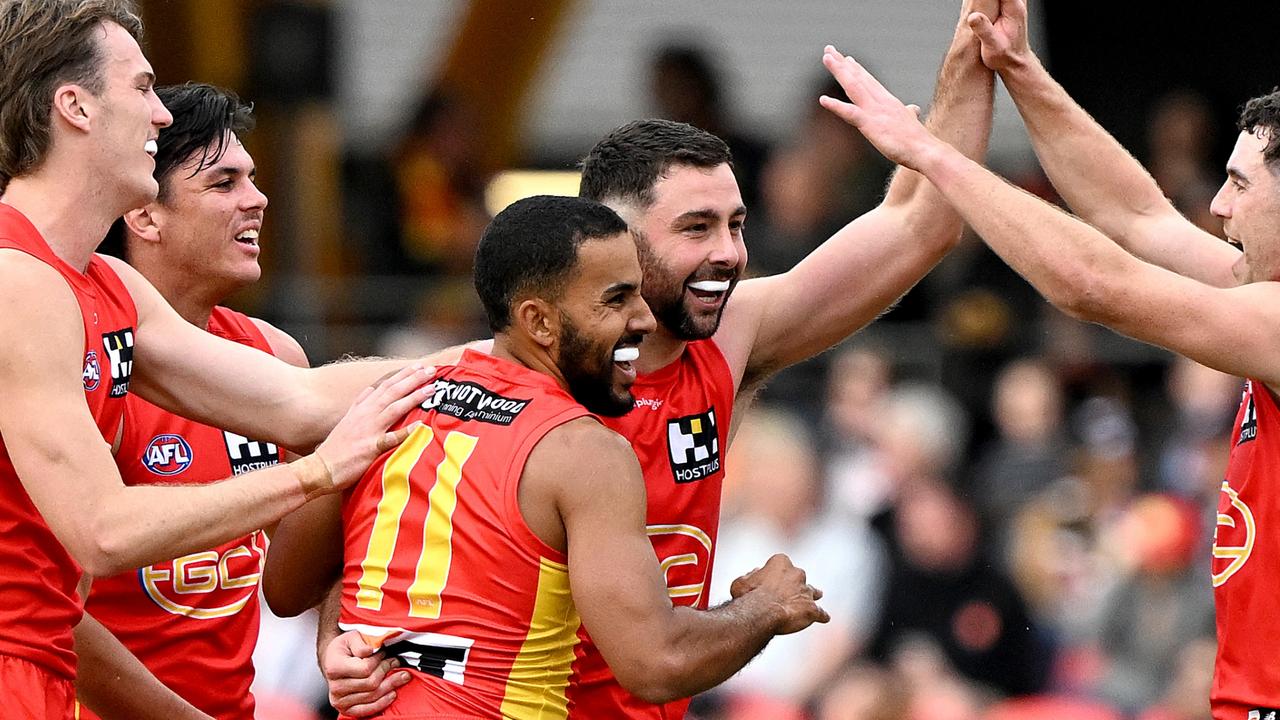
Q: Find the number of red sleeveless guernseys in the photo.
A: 5